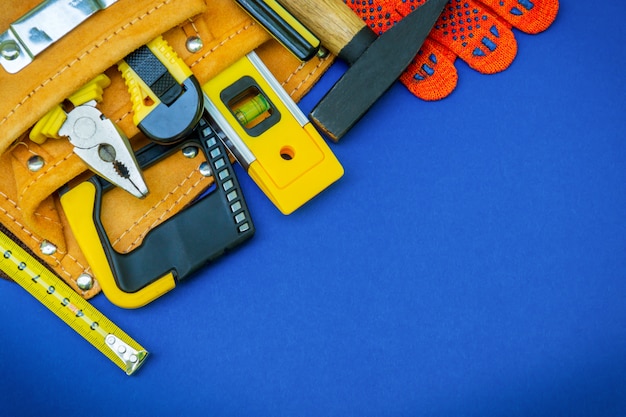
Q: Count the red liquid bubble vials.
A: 0